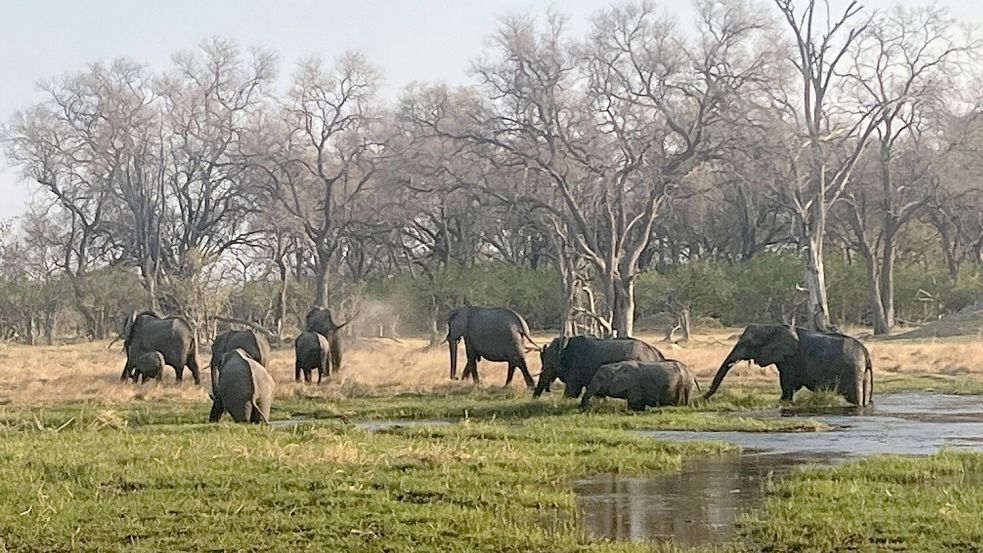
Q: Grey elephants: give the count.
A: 10